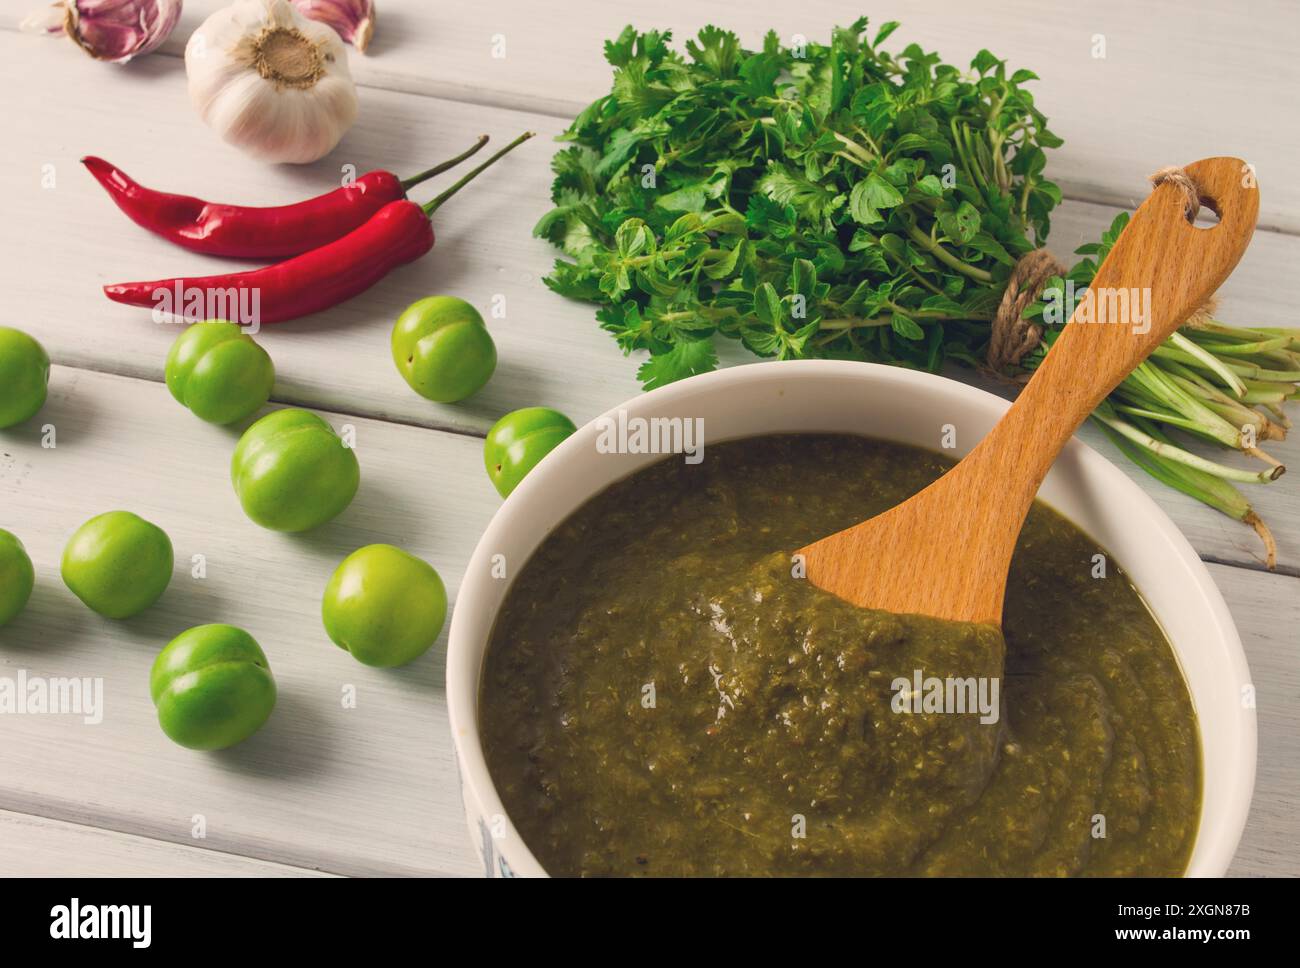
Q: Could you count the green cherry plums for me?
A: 9